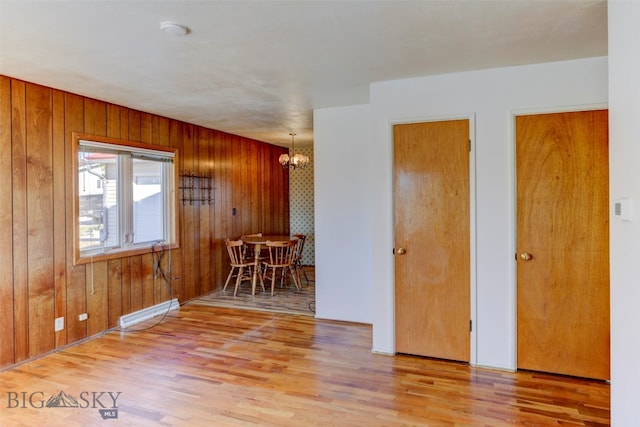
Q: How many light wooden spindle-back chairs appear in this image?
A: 4